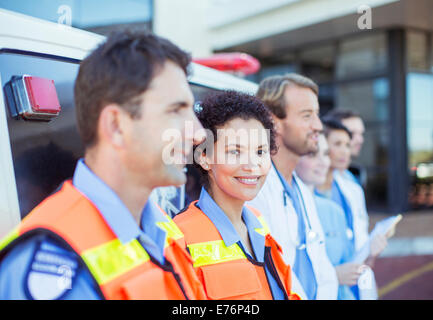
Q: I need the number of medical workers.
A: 6